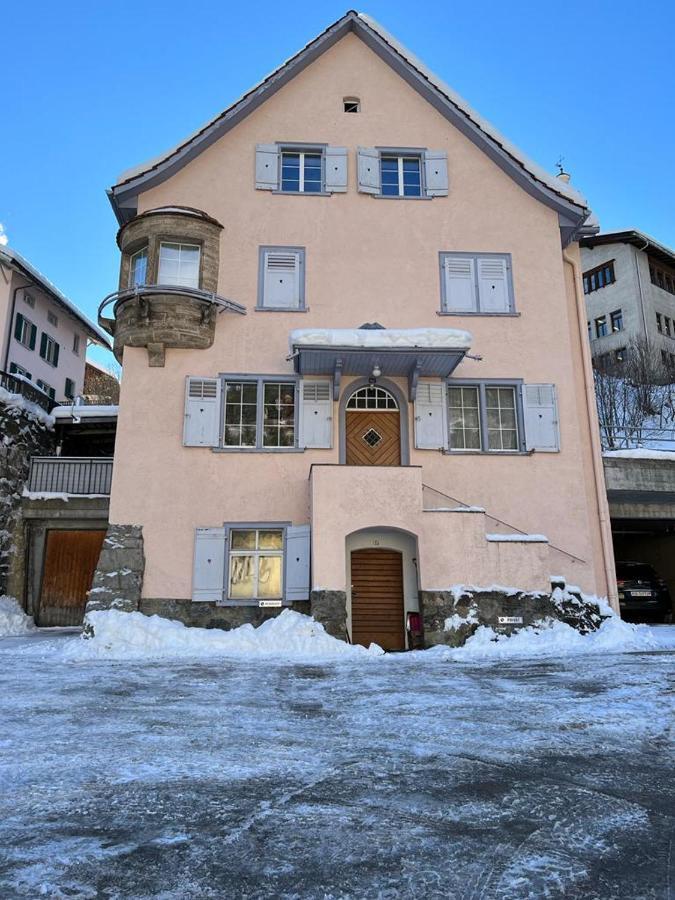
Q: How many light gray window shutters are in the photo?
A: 13